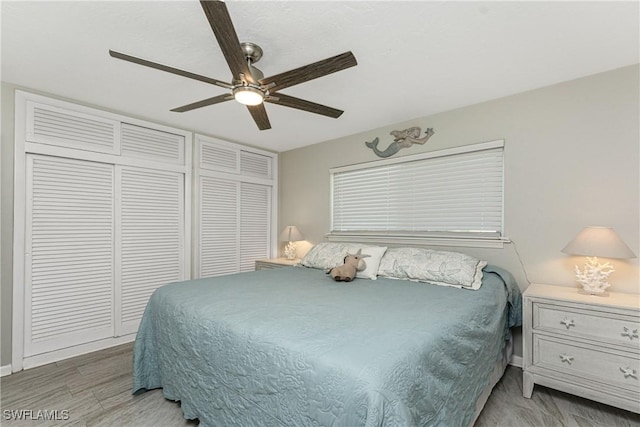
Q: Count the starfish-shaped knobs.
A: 4